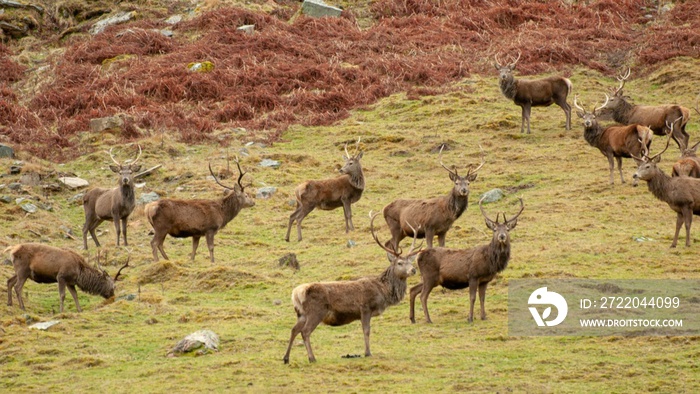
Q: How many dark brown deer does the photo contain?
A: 12